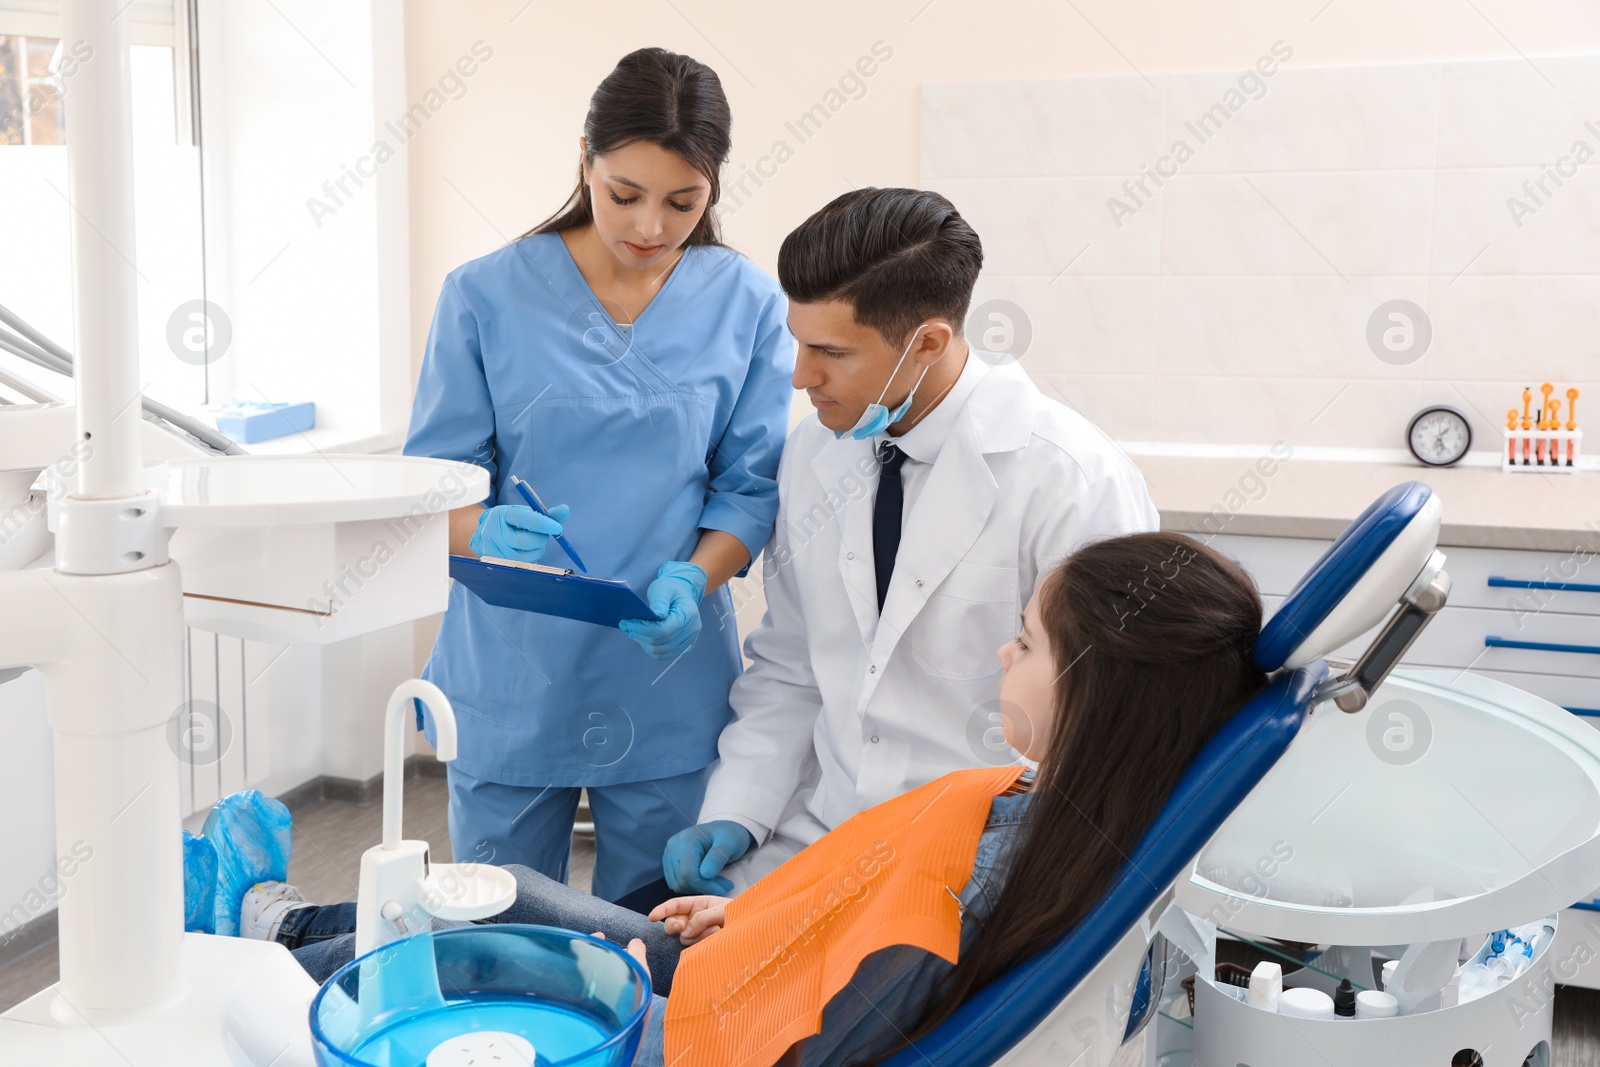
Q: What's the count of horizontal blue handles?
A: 4